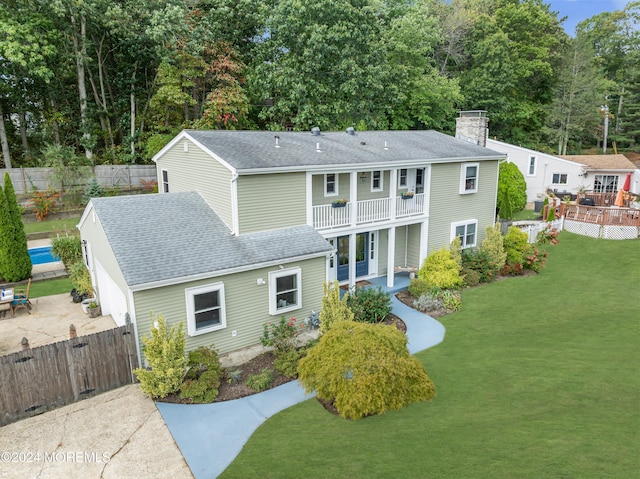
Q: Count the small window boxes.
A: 2